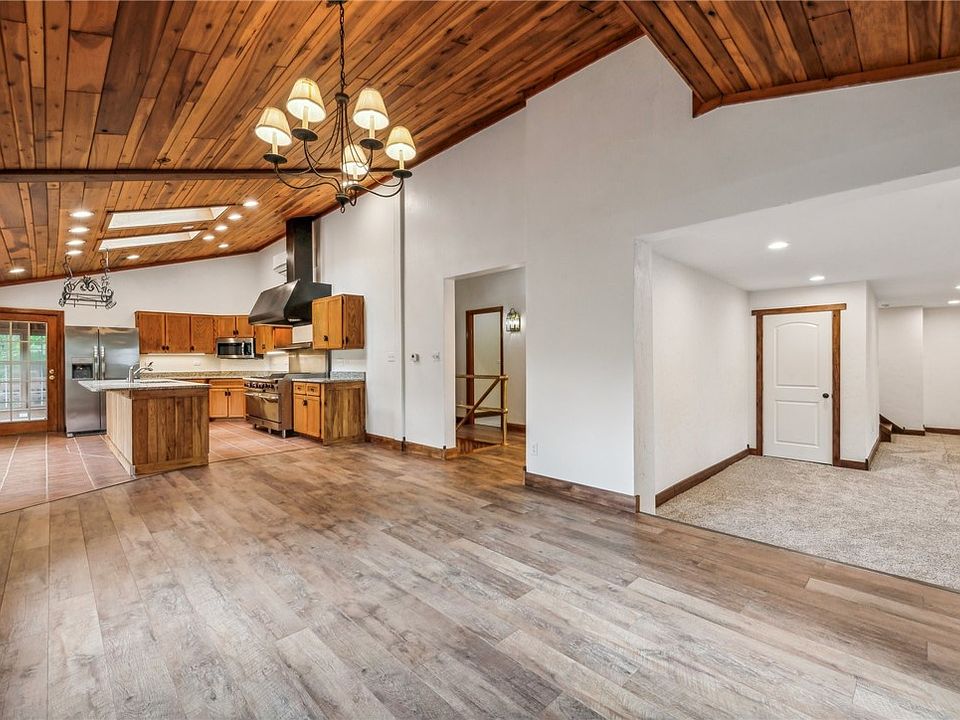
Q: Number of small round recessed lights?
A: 15